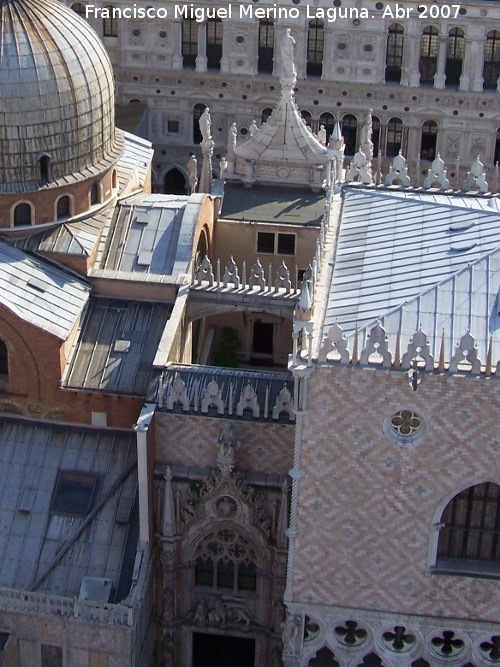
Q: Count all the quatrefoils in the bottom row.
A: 5